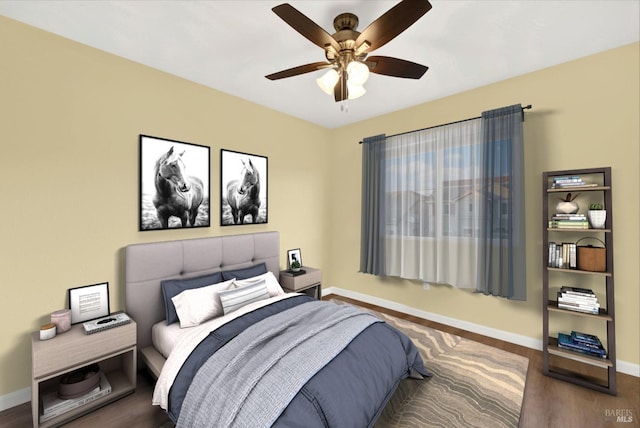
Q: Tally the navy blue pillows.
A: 2